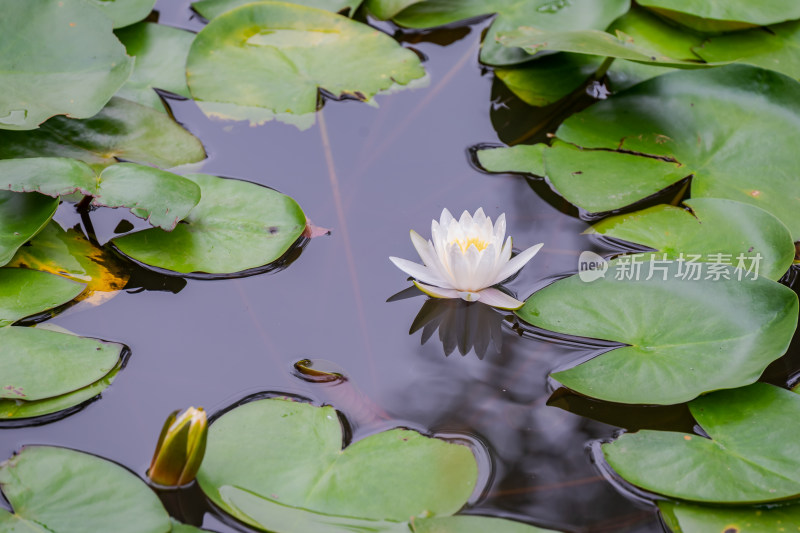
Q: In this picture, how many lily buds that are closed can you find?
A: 1